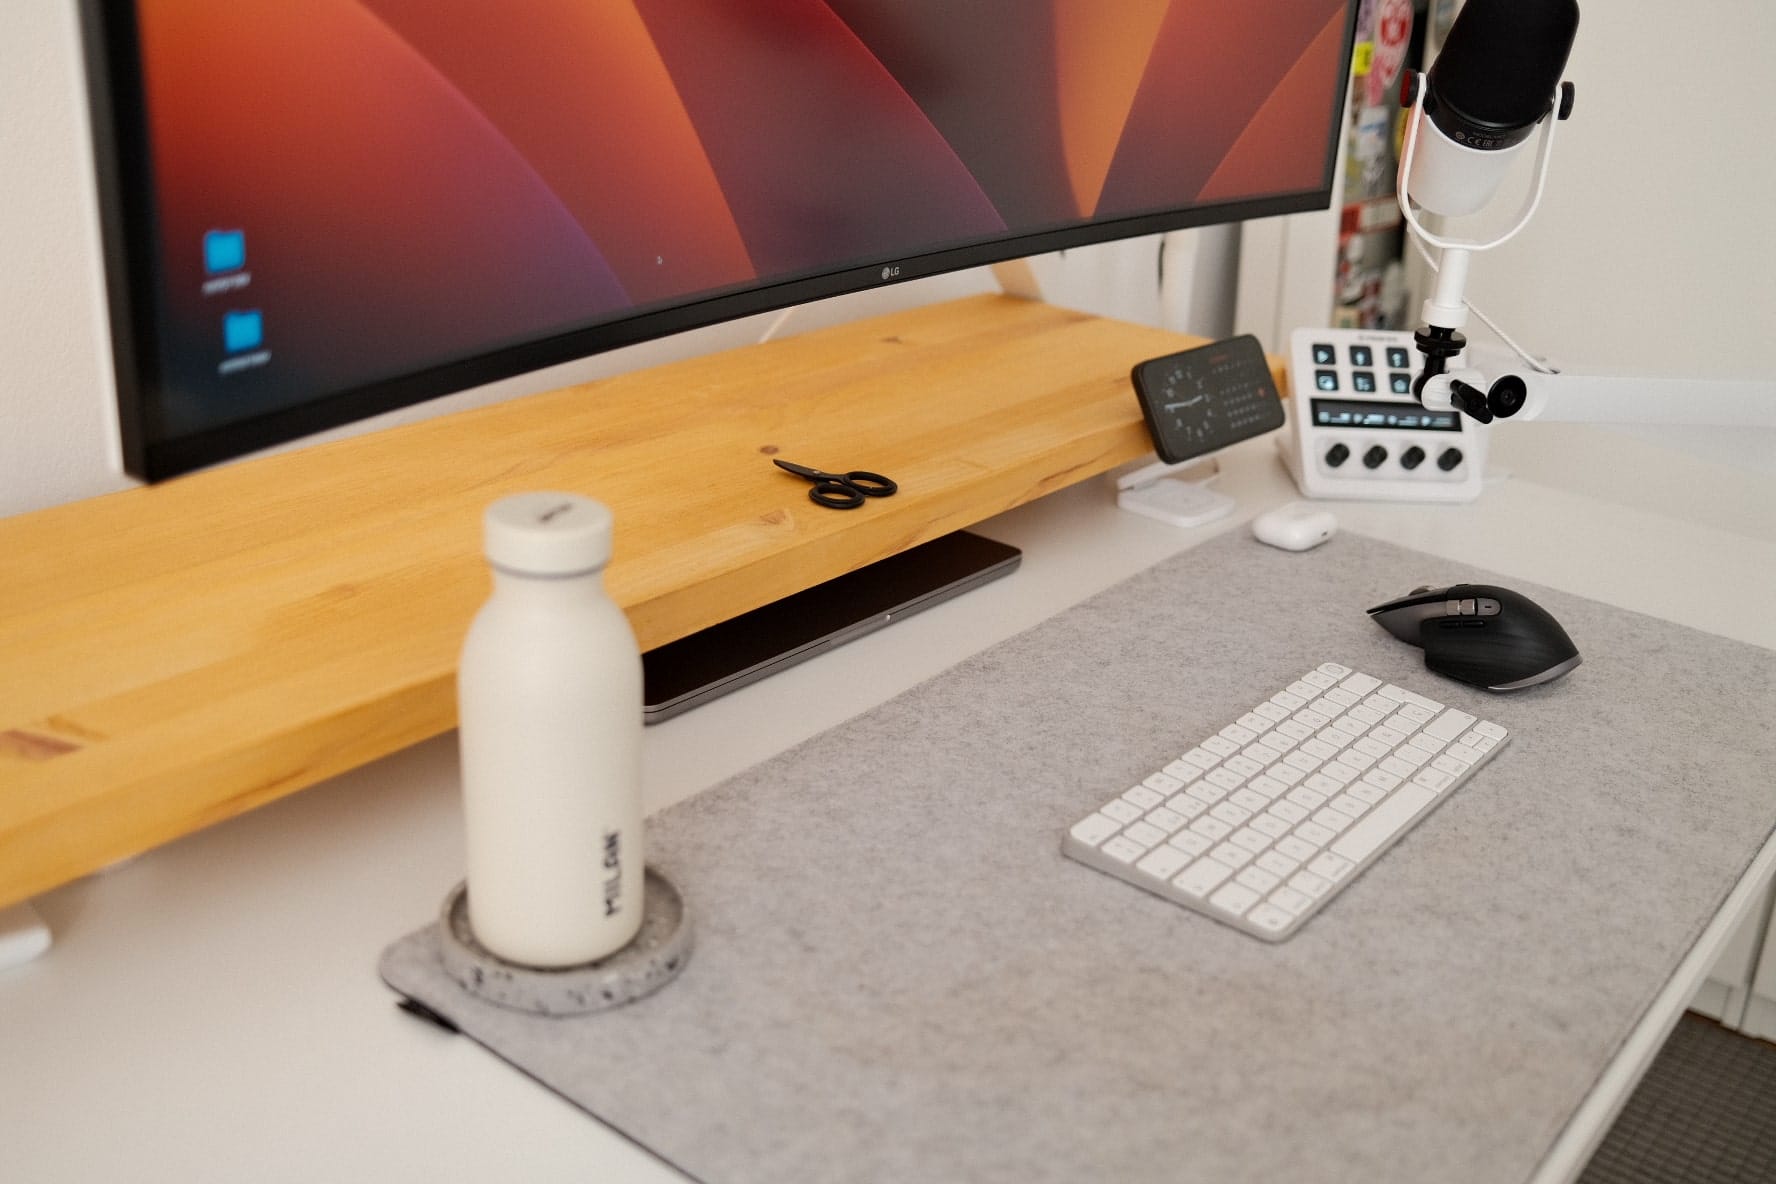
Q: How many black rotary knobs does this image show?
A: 4